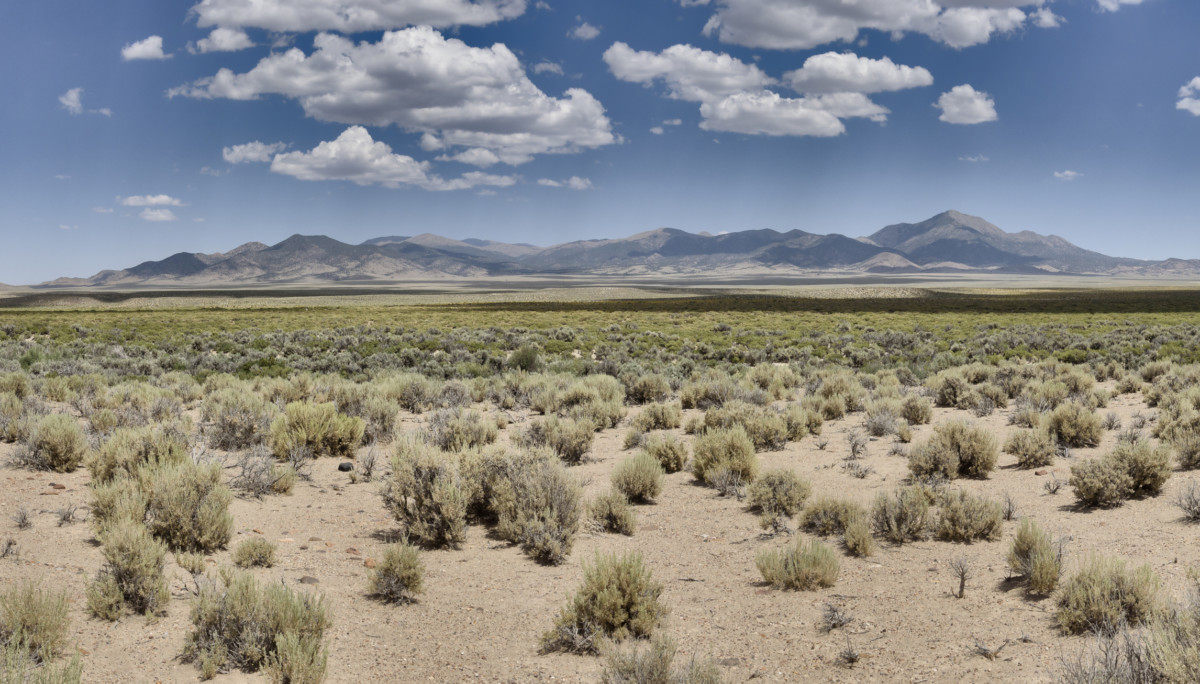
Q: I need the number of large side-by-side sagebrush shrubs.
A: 2